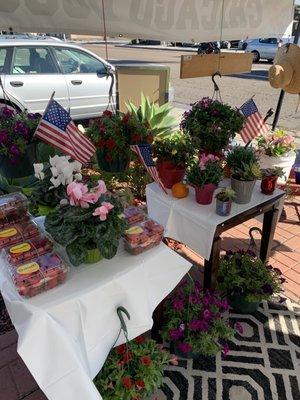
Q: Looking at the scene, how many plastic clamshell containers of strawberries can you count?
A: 6